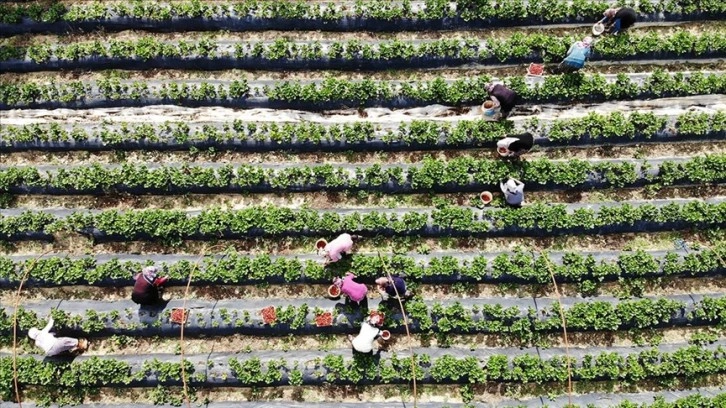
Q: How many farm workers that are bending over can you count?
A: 11